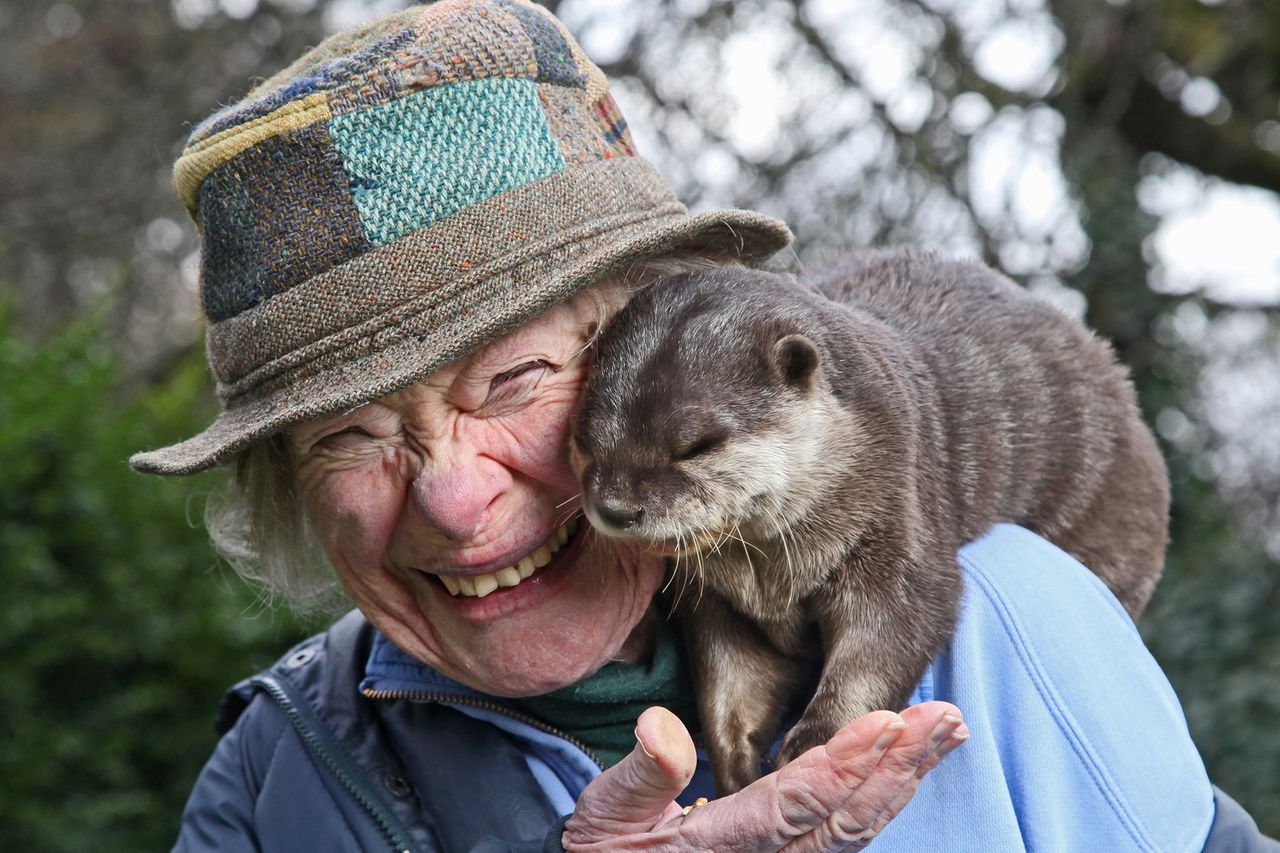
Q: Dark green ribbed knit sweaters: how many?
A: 1